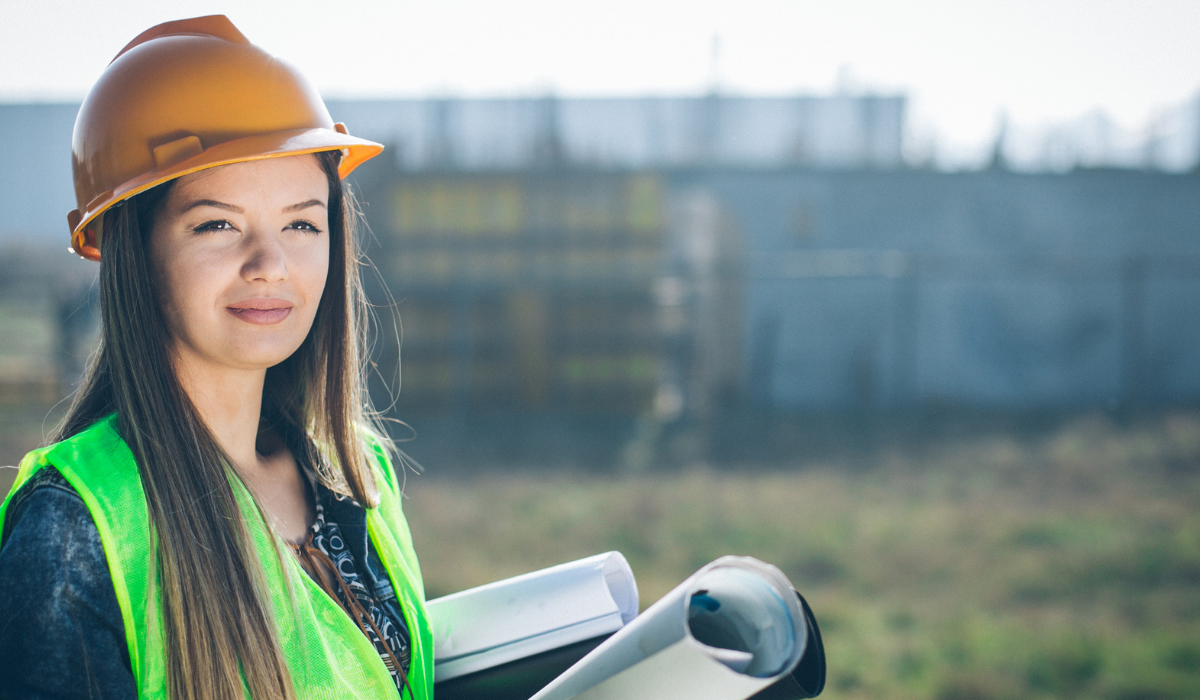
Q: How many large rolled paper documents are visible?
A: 2